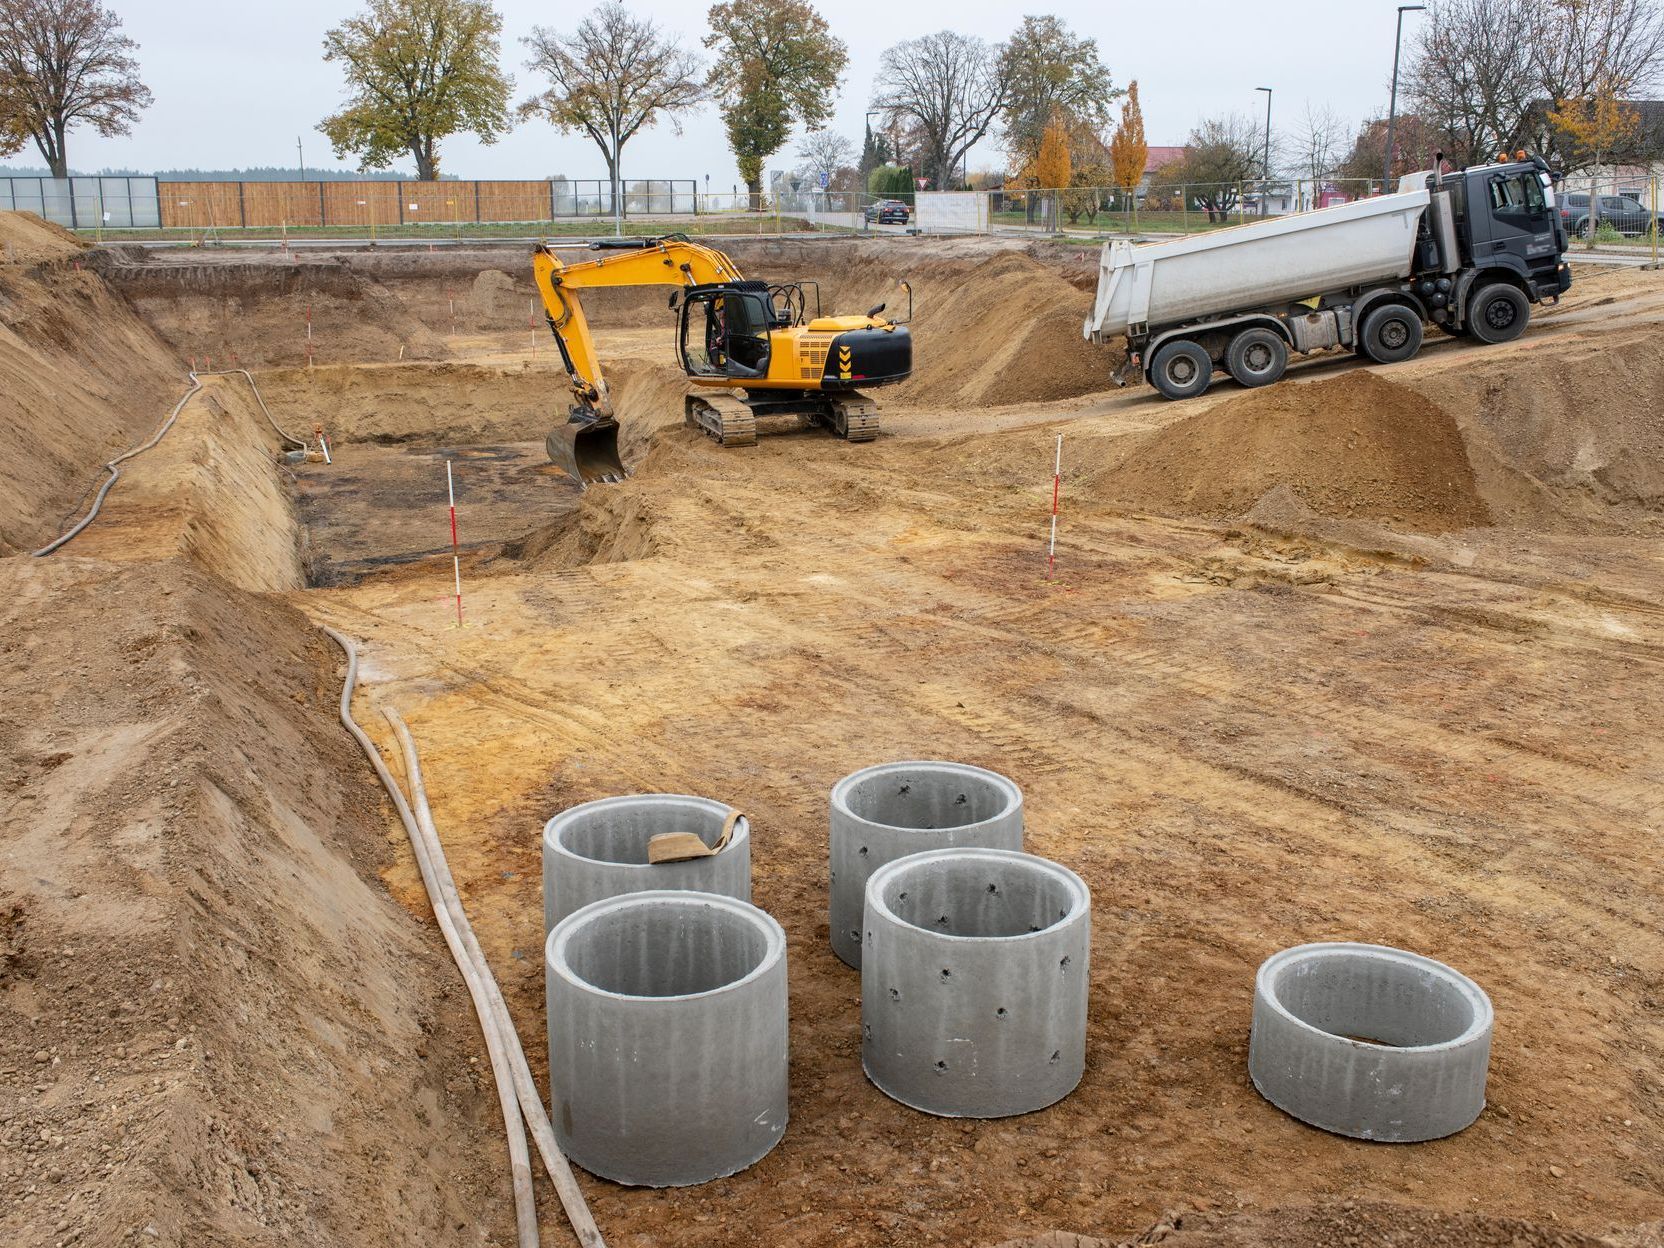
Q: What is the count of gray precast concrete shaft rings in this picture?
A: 5